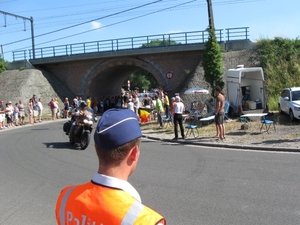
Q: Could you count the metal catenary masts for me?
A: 1